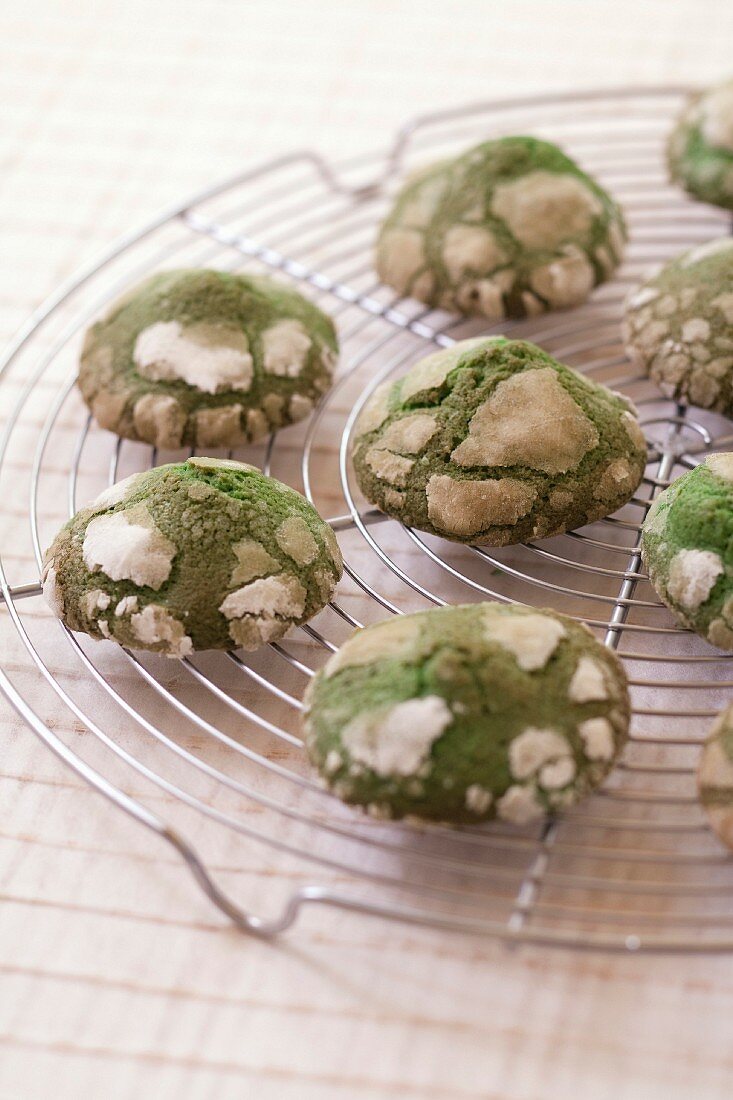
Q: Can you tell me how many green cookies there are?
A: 9